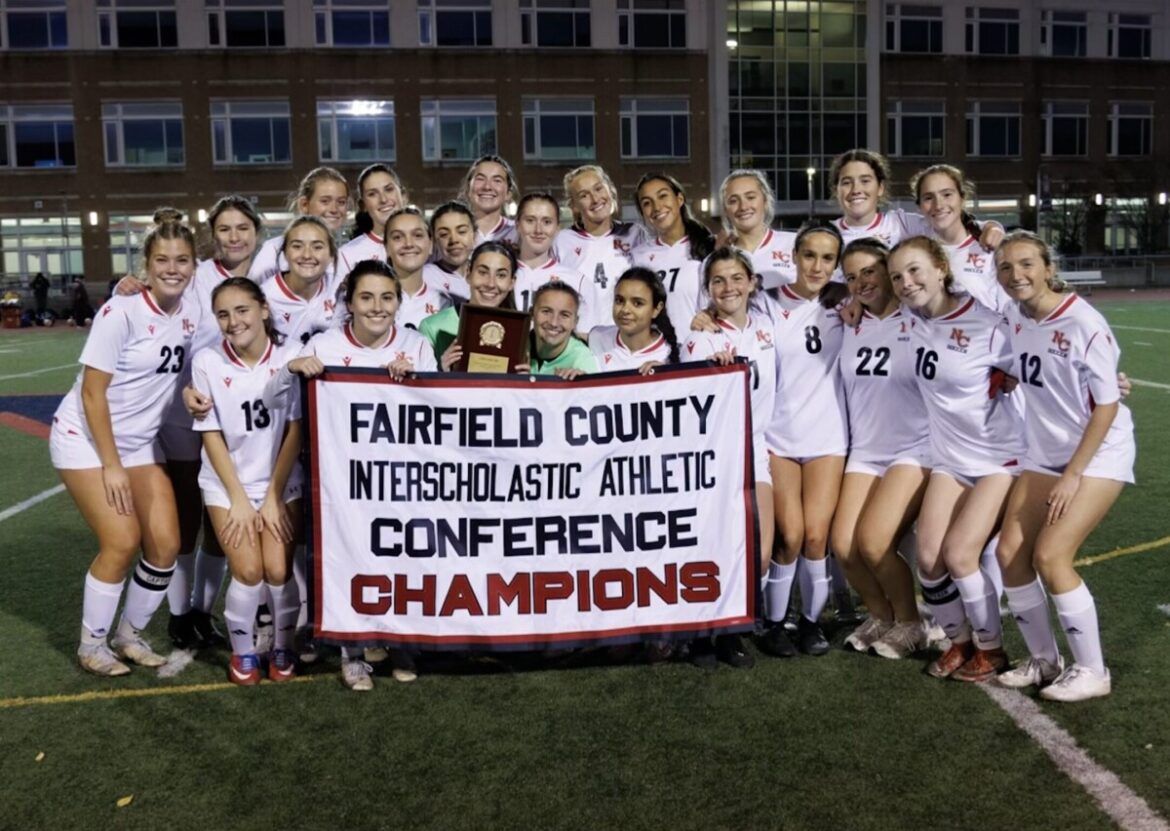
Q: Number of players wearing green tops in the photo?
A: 2